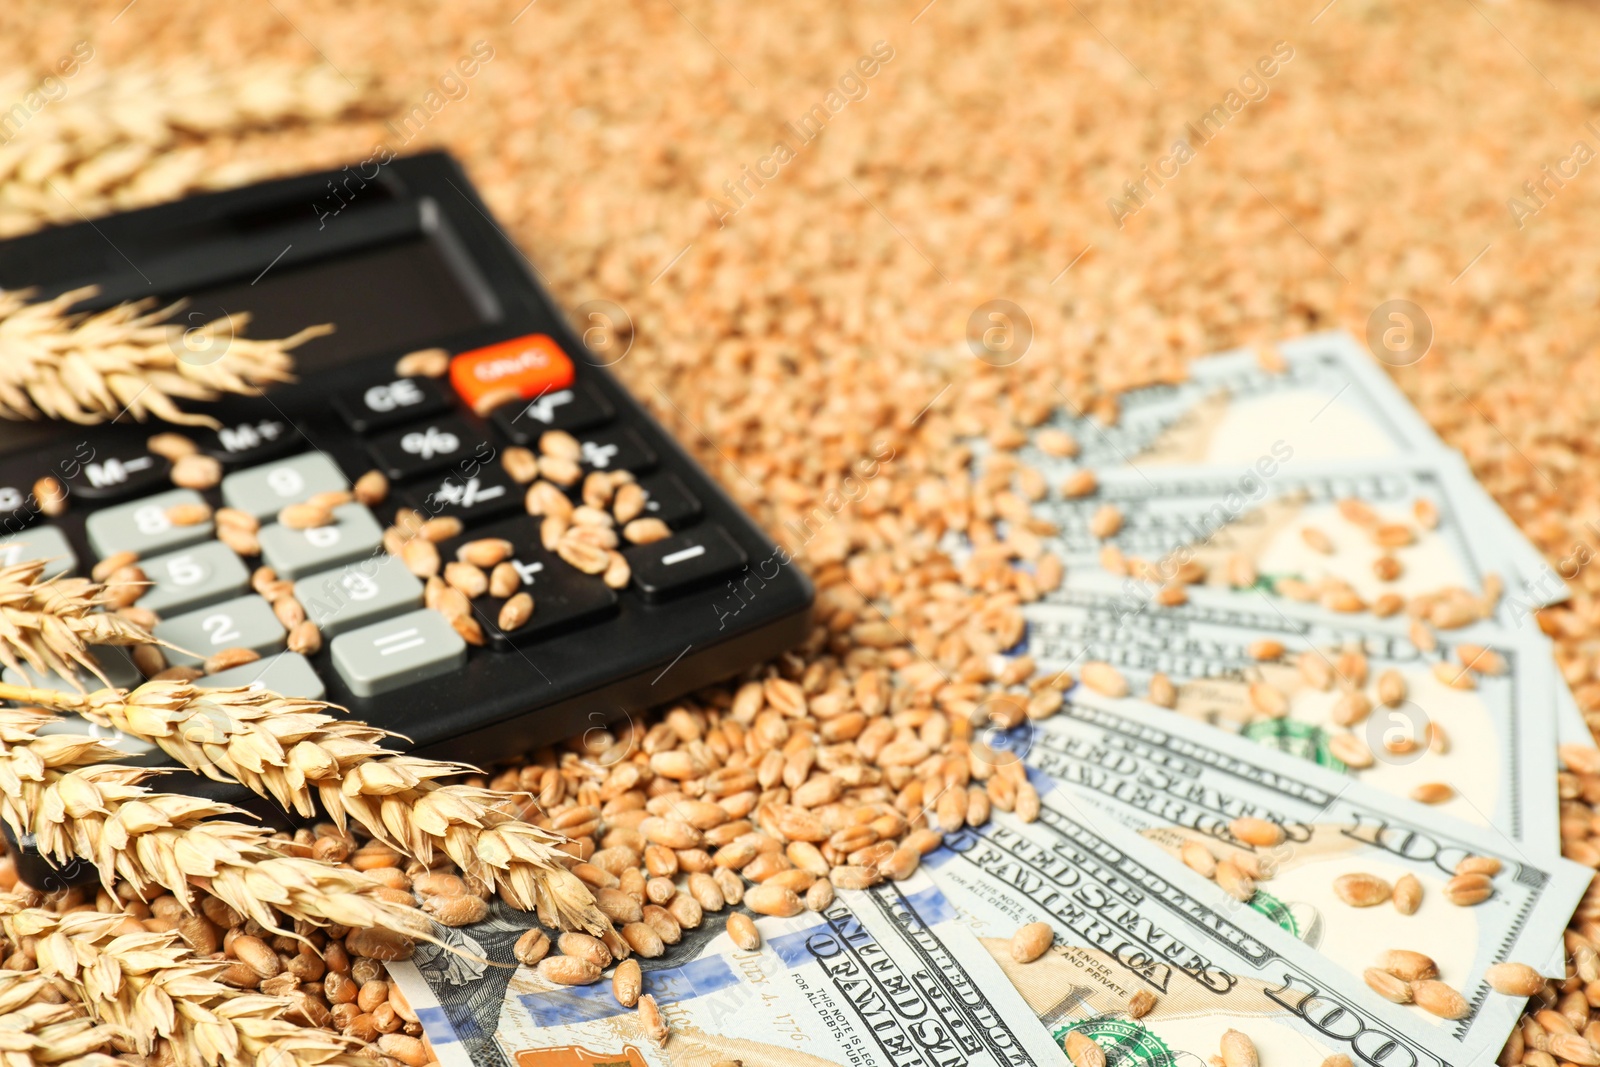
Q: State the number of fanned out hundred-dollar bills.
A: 6